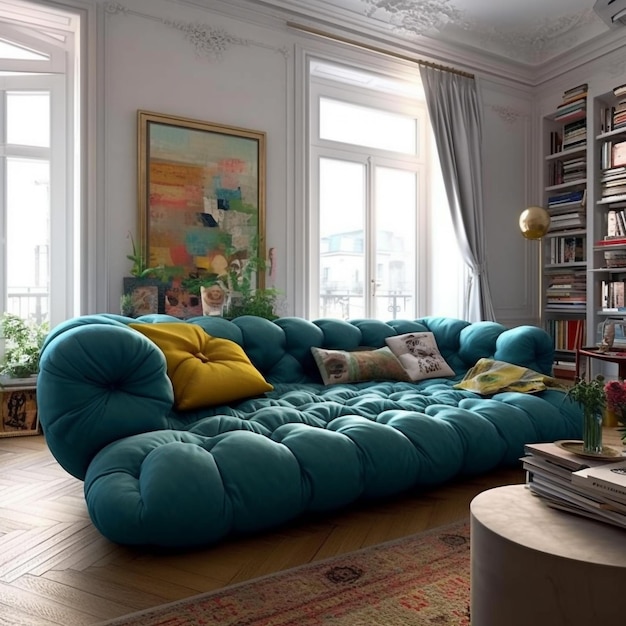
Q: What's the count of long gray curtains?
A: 1